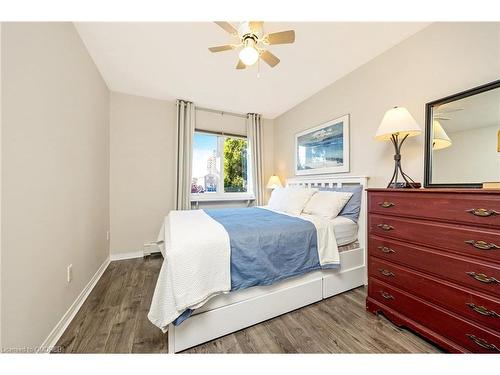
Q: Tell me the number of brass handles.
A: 10